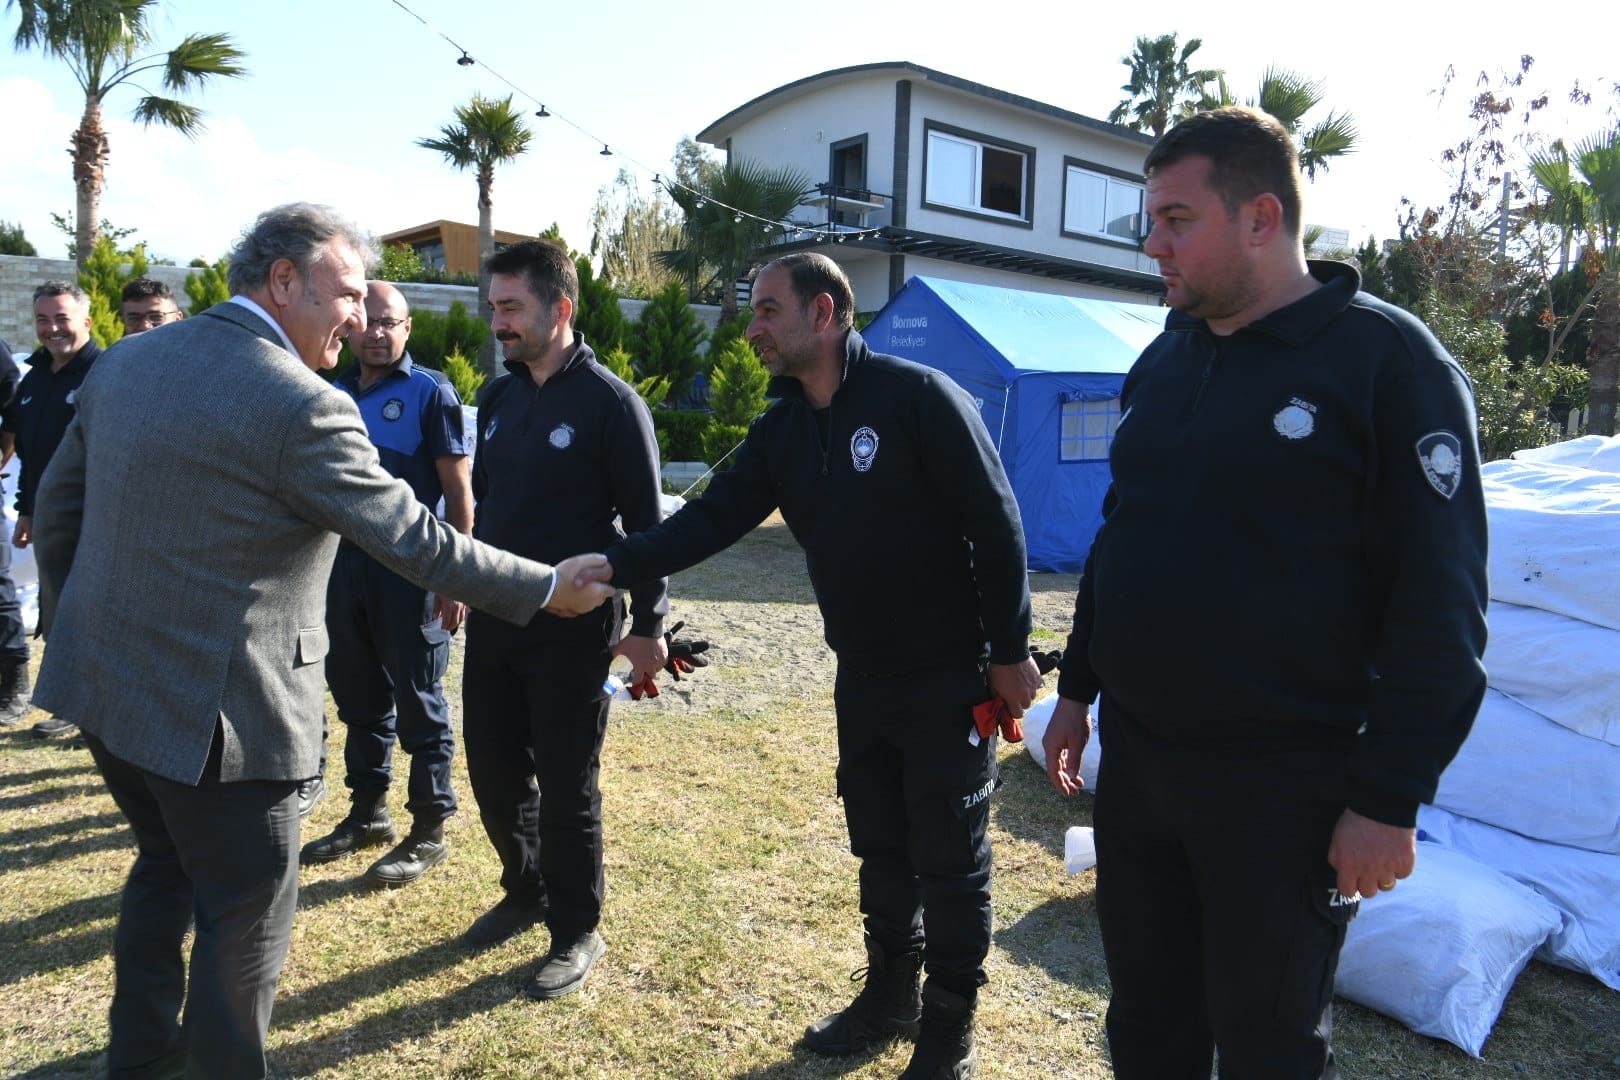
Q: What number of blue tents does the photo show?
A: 1